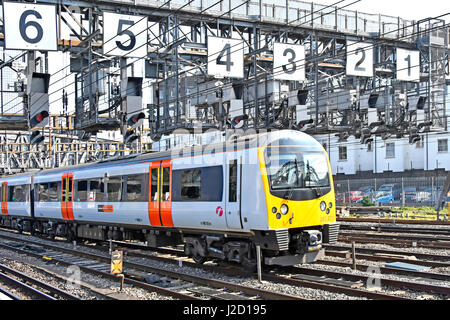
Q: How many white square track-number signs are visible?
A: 6